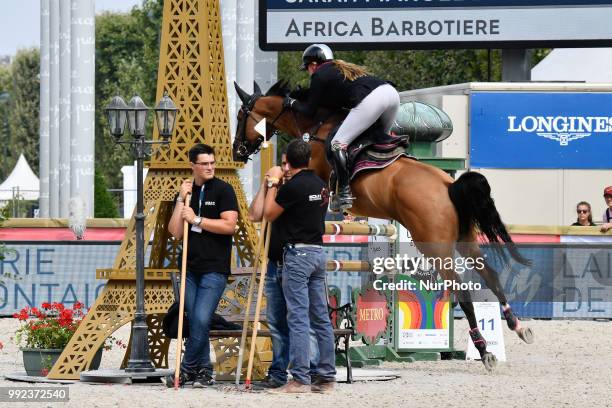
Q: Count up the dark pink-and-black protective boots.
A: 2